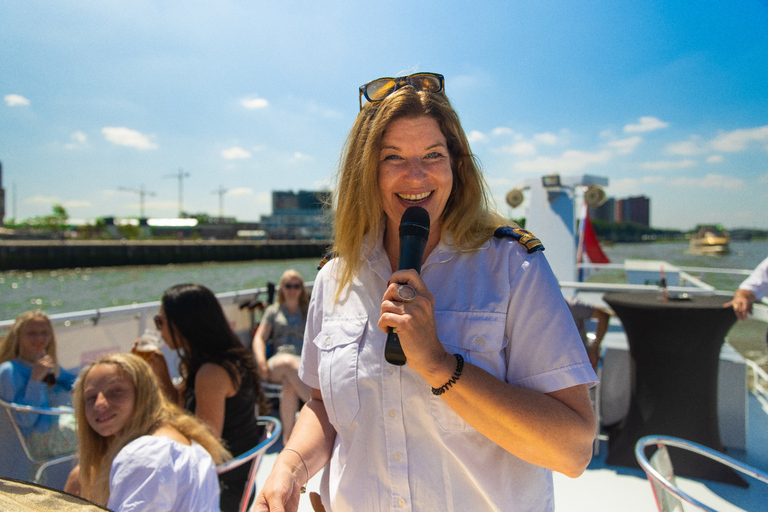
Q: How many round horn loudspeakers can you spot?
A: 2